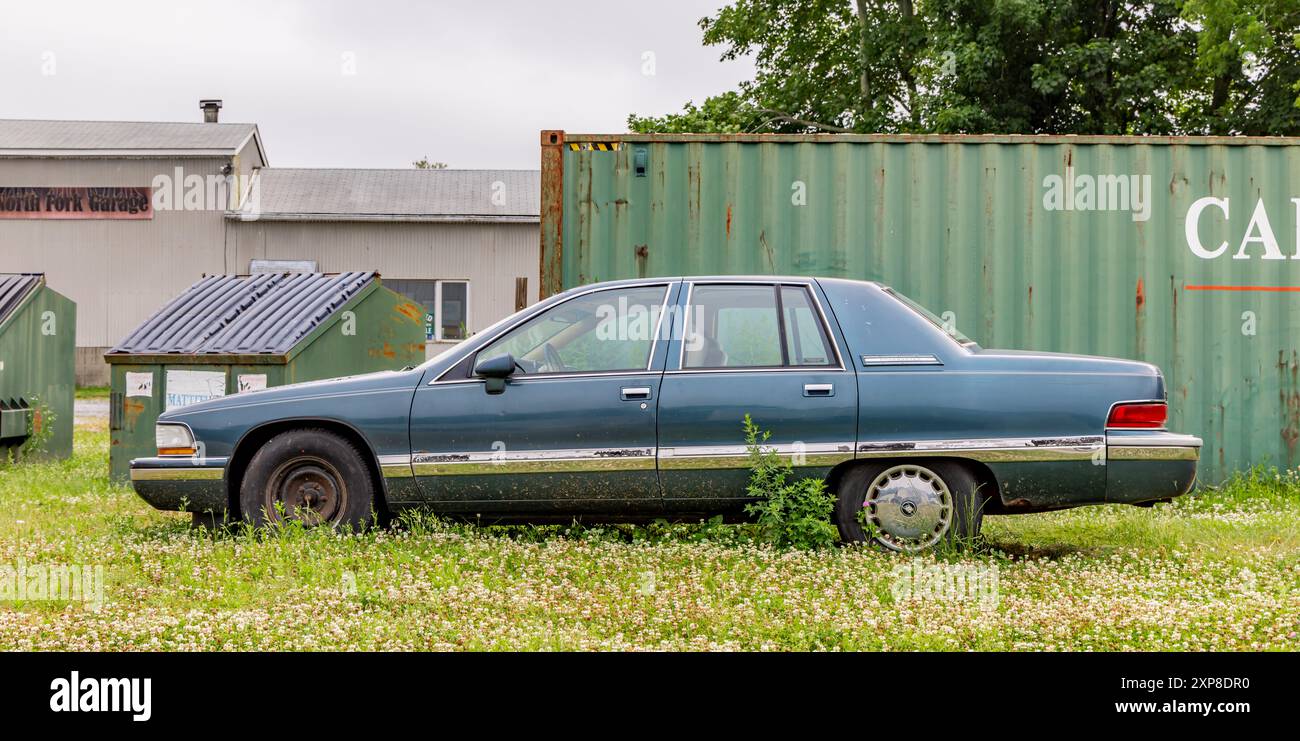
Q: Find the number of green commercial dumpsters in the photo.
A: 2